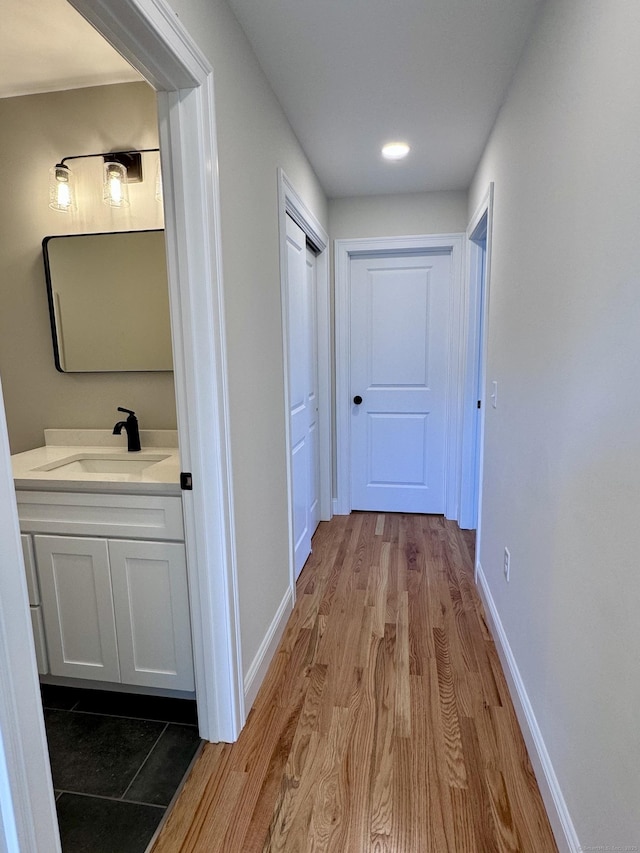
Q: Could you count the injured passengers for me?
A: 0